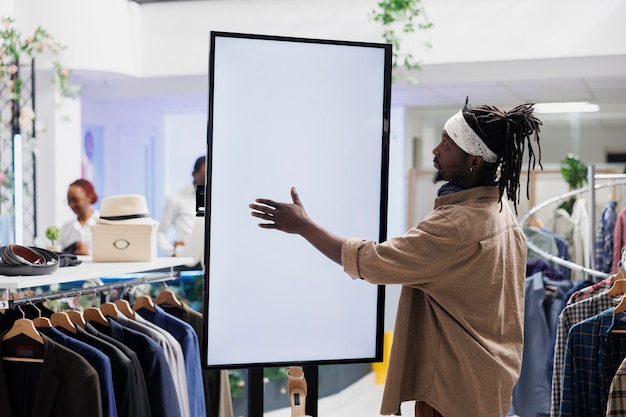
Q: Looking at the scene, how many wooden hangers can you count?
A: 12